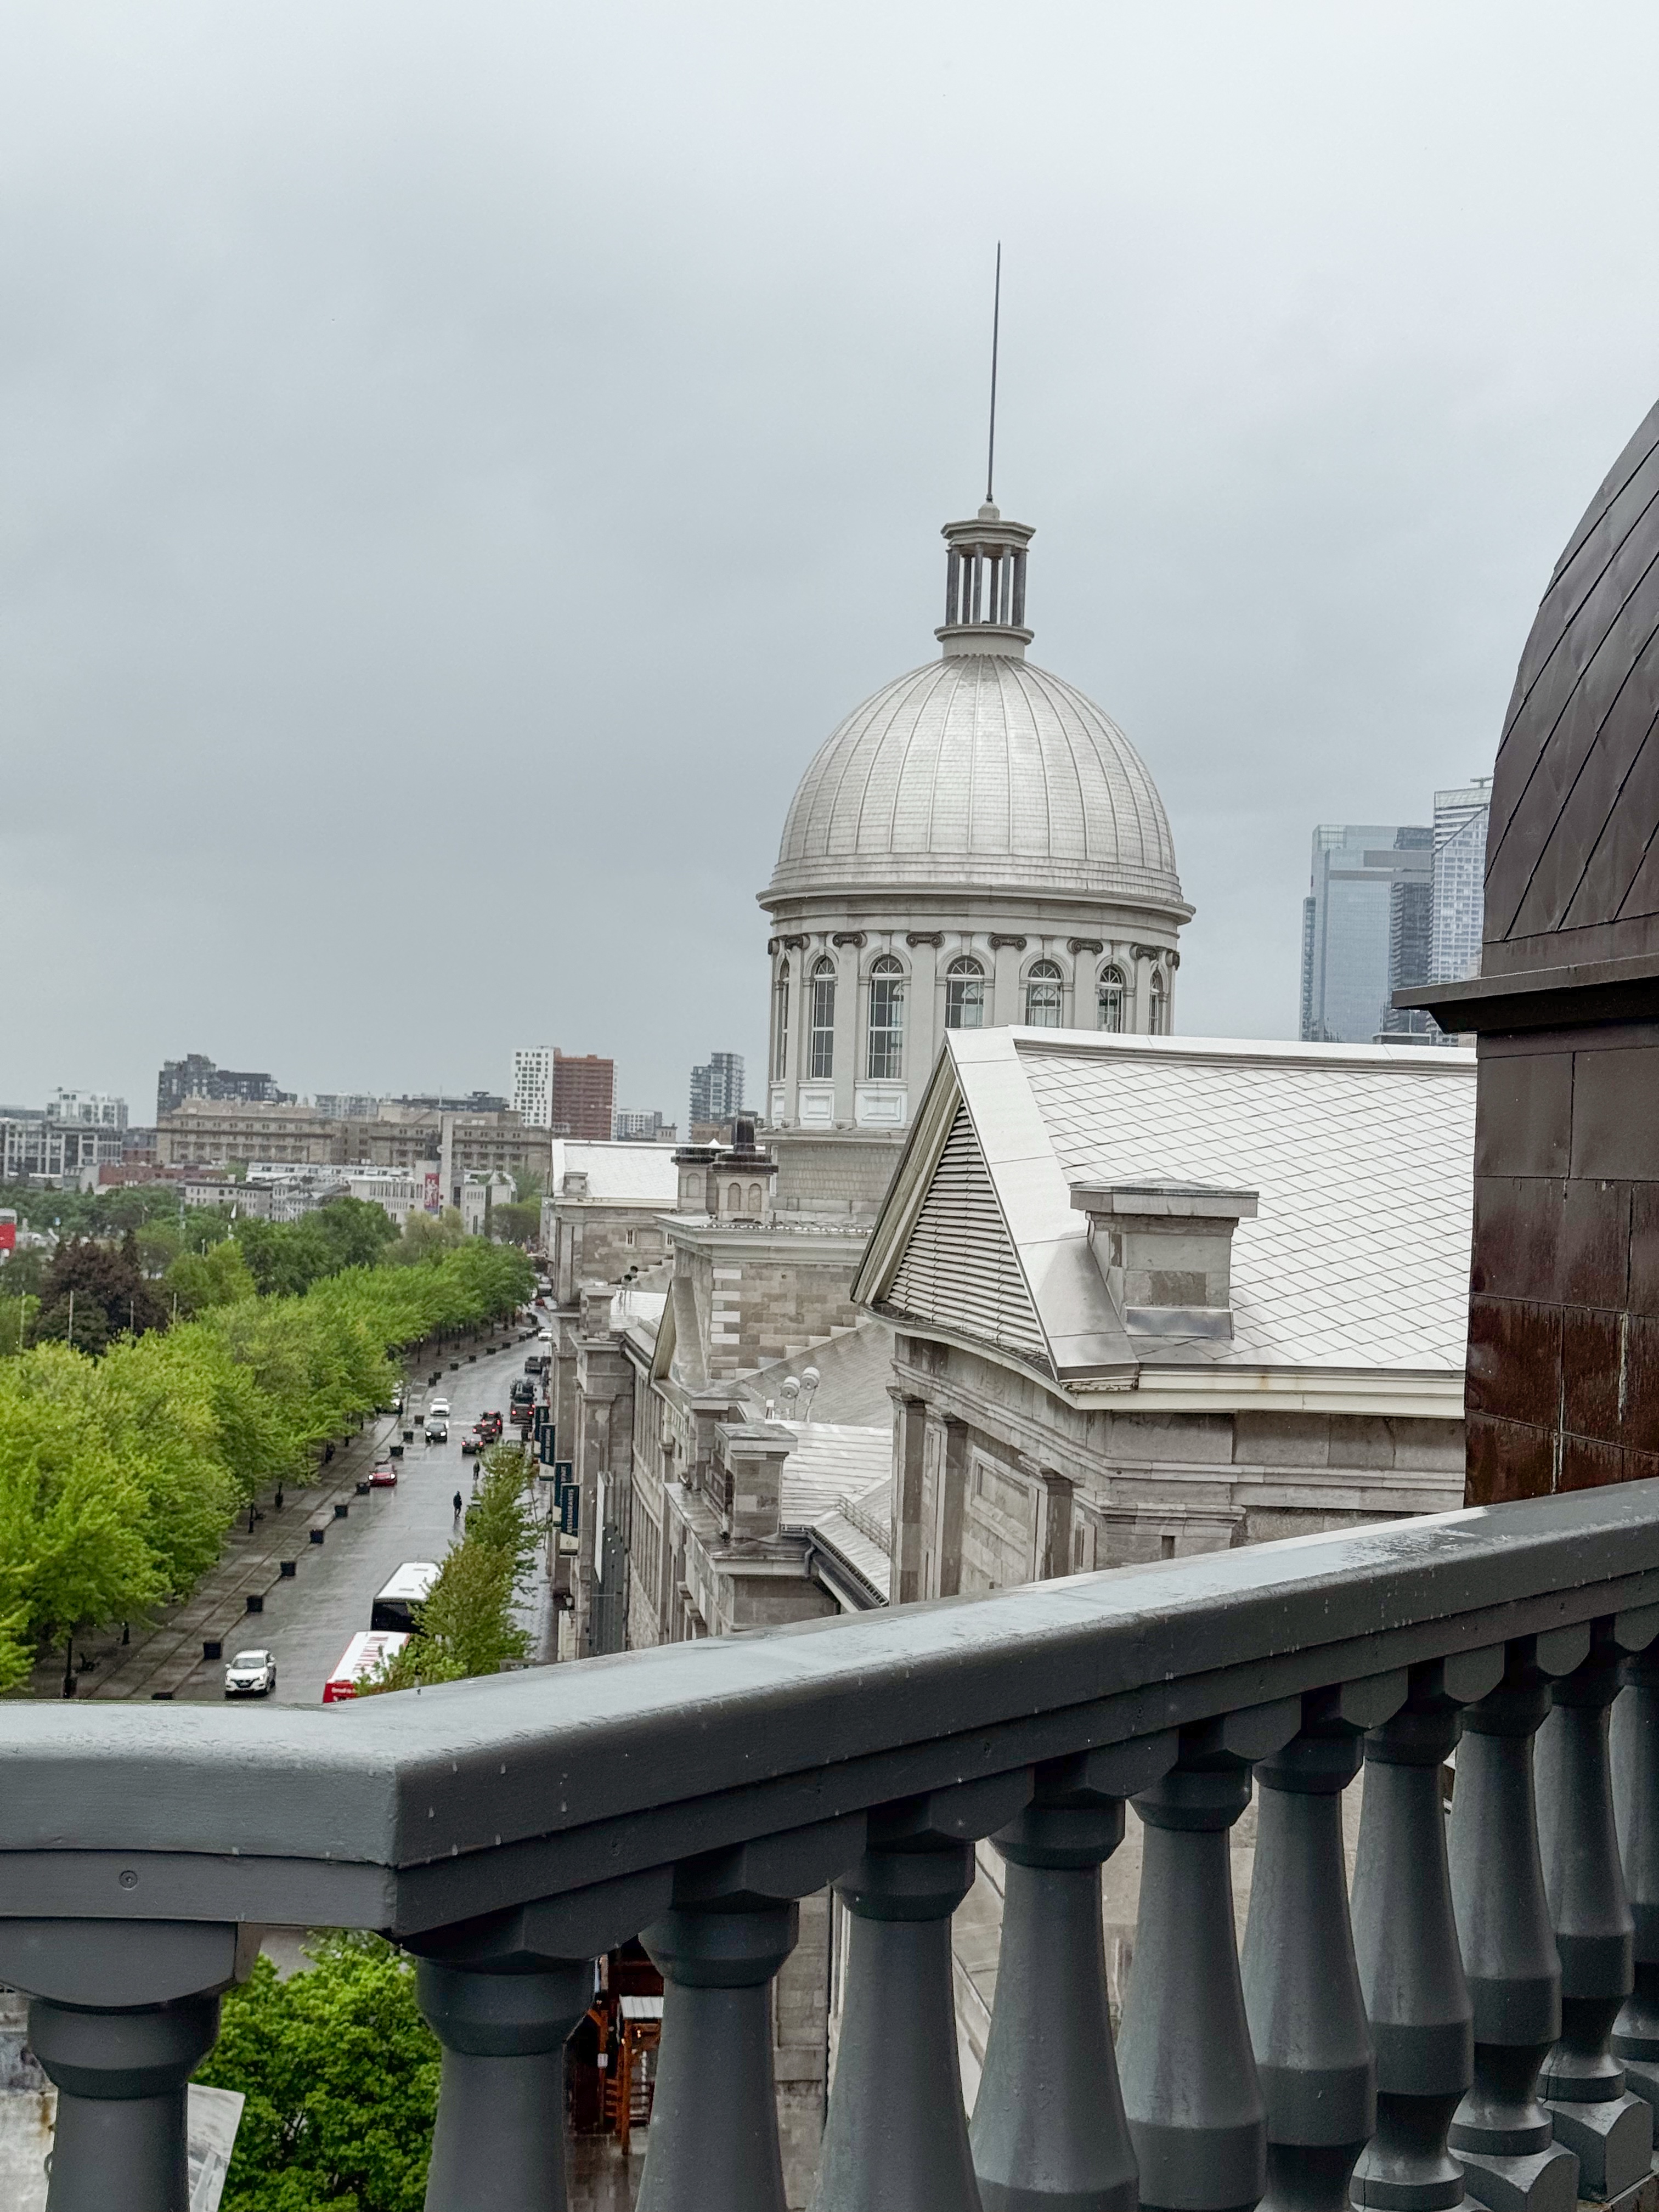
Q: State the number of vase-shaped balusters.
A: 11